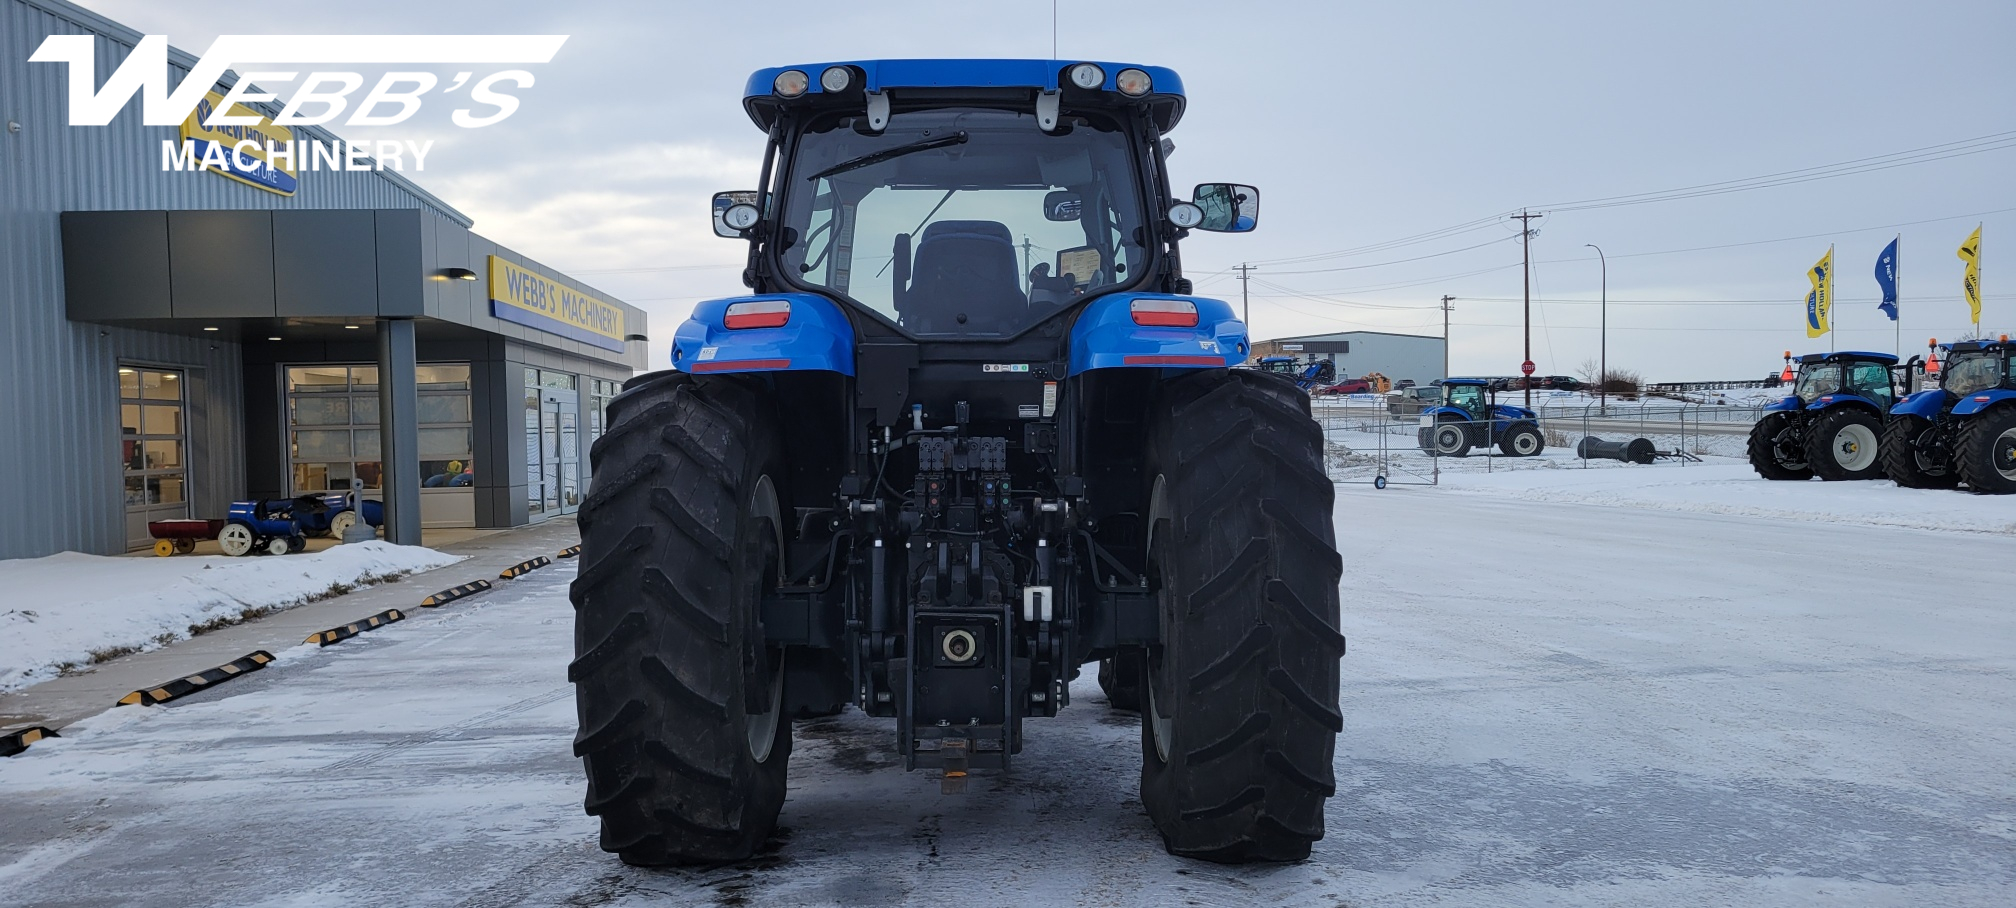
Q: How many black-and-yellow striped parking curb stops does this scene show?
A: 6